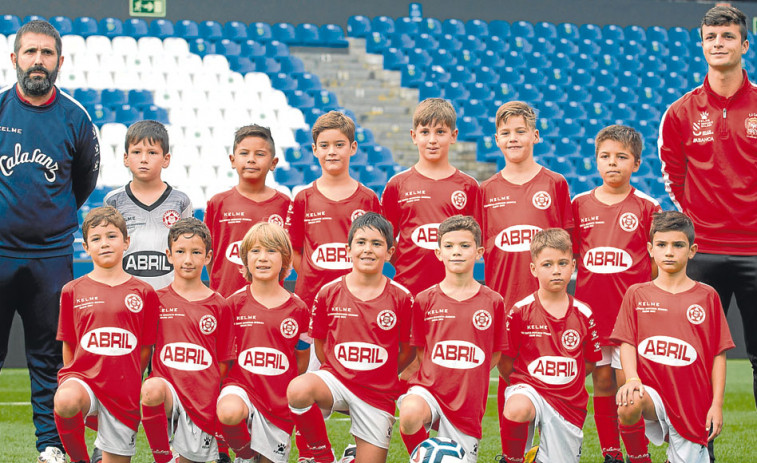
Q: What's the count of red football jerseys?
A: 12